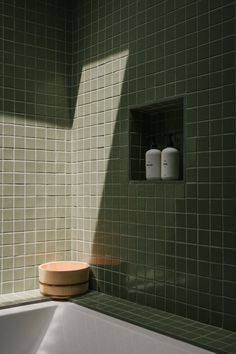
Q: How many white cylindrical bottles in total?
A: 2